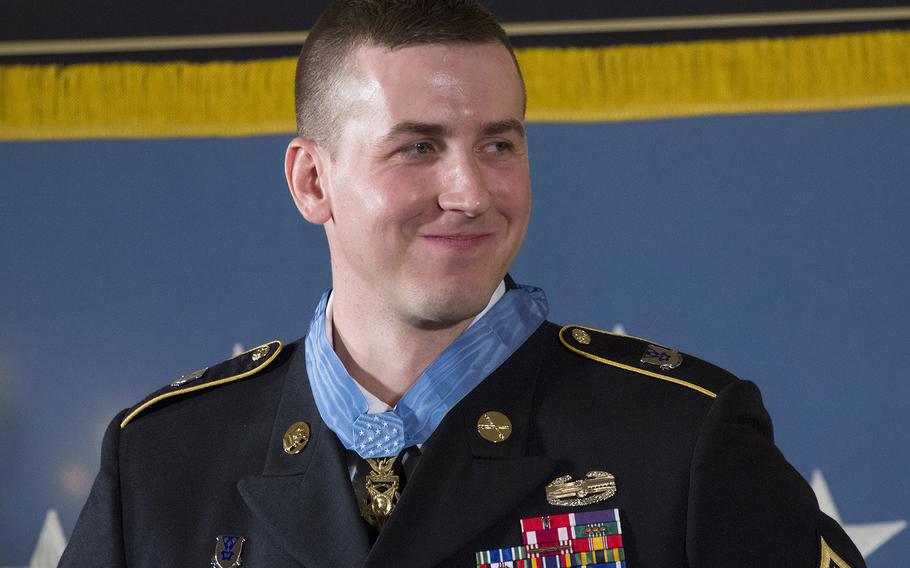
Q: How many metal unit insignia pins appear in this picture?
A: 3